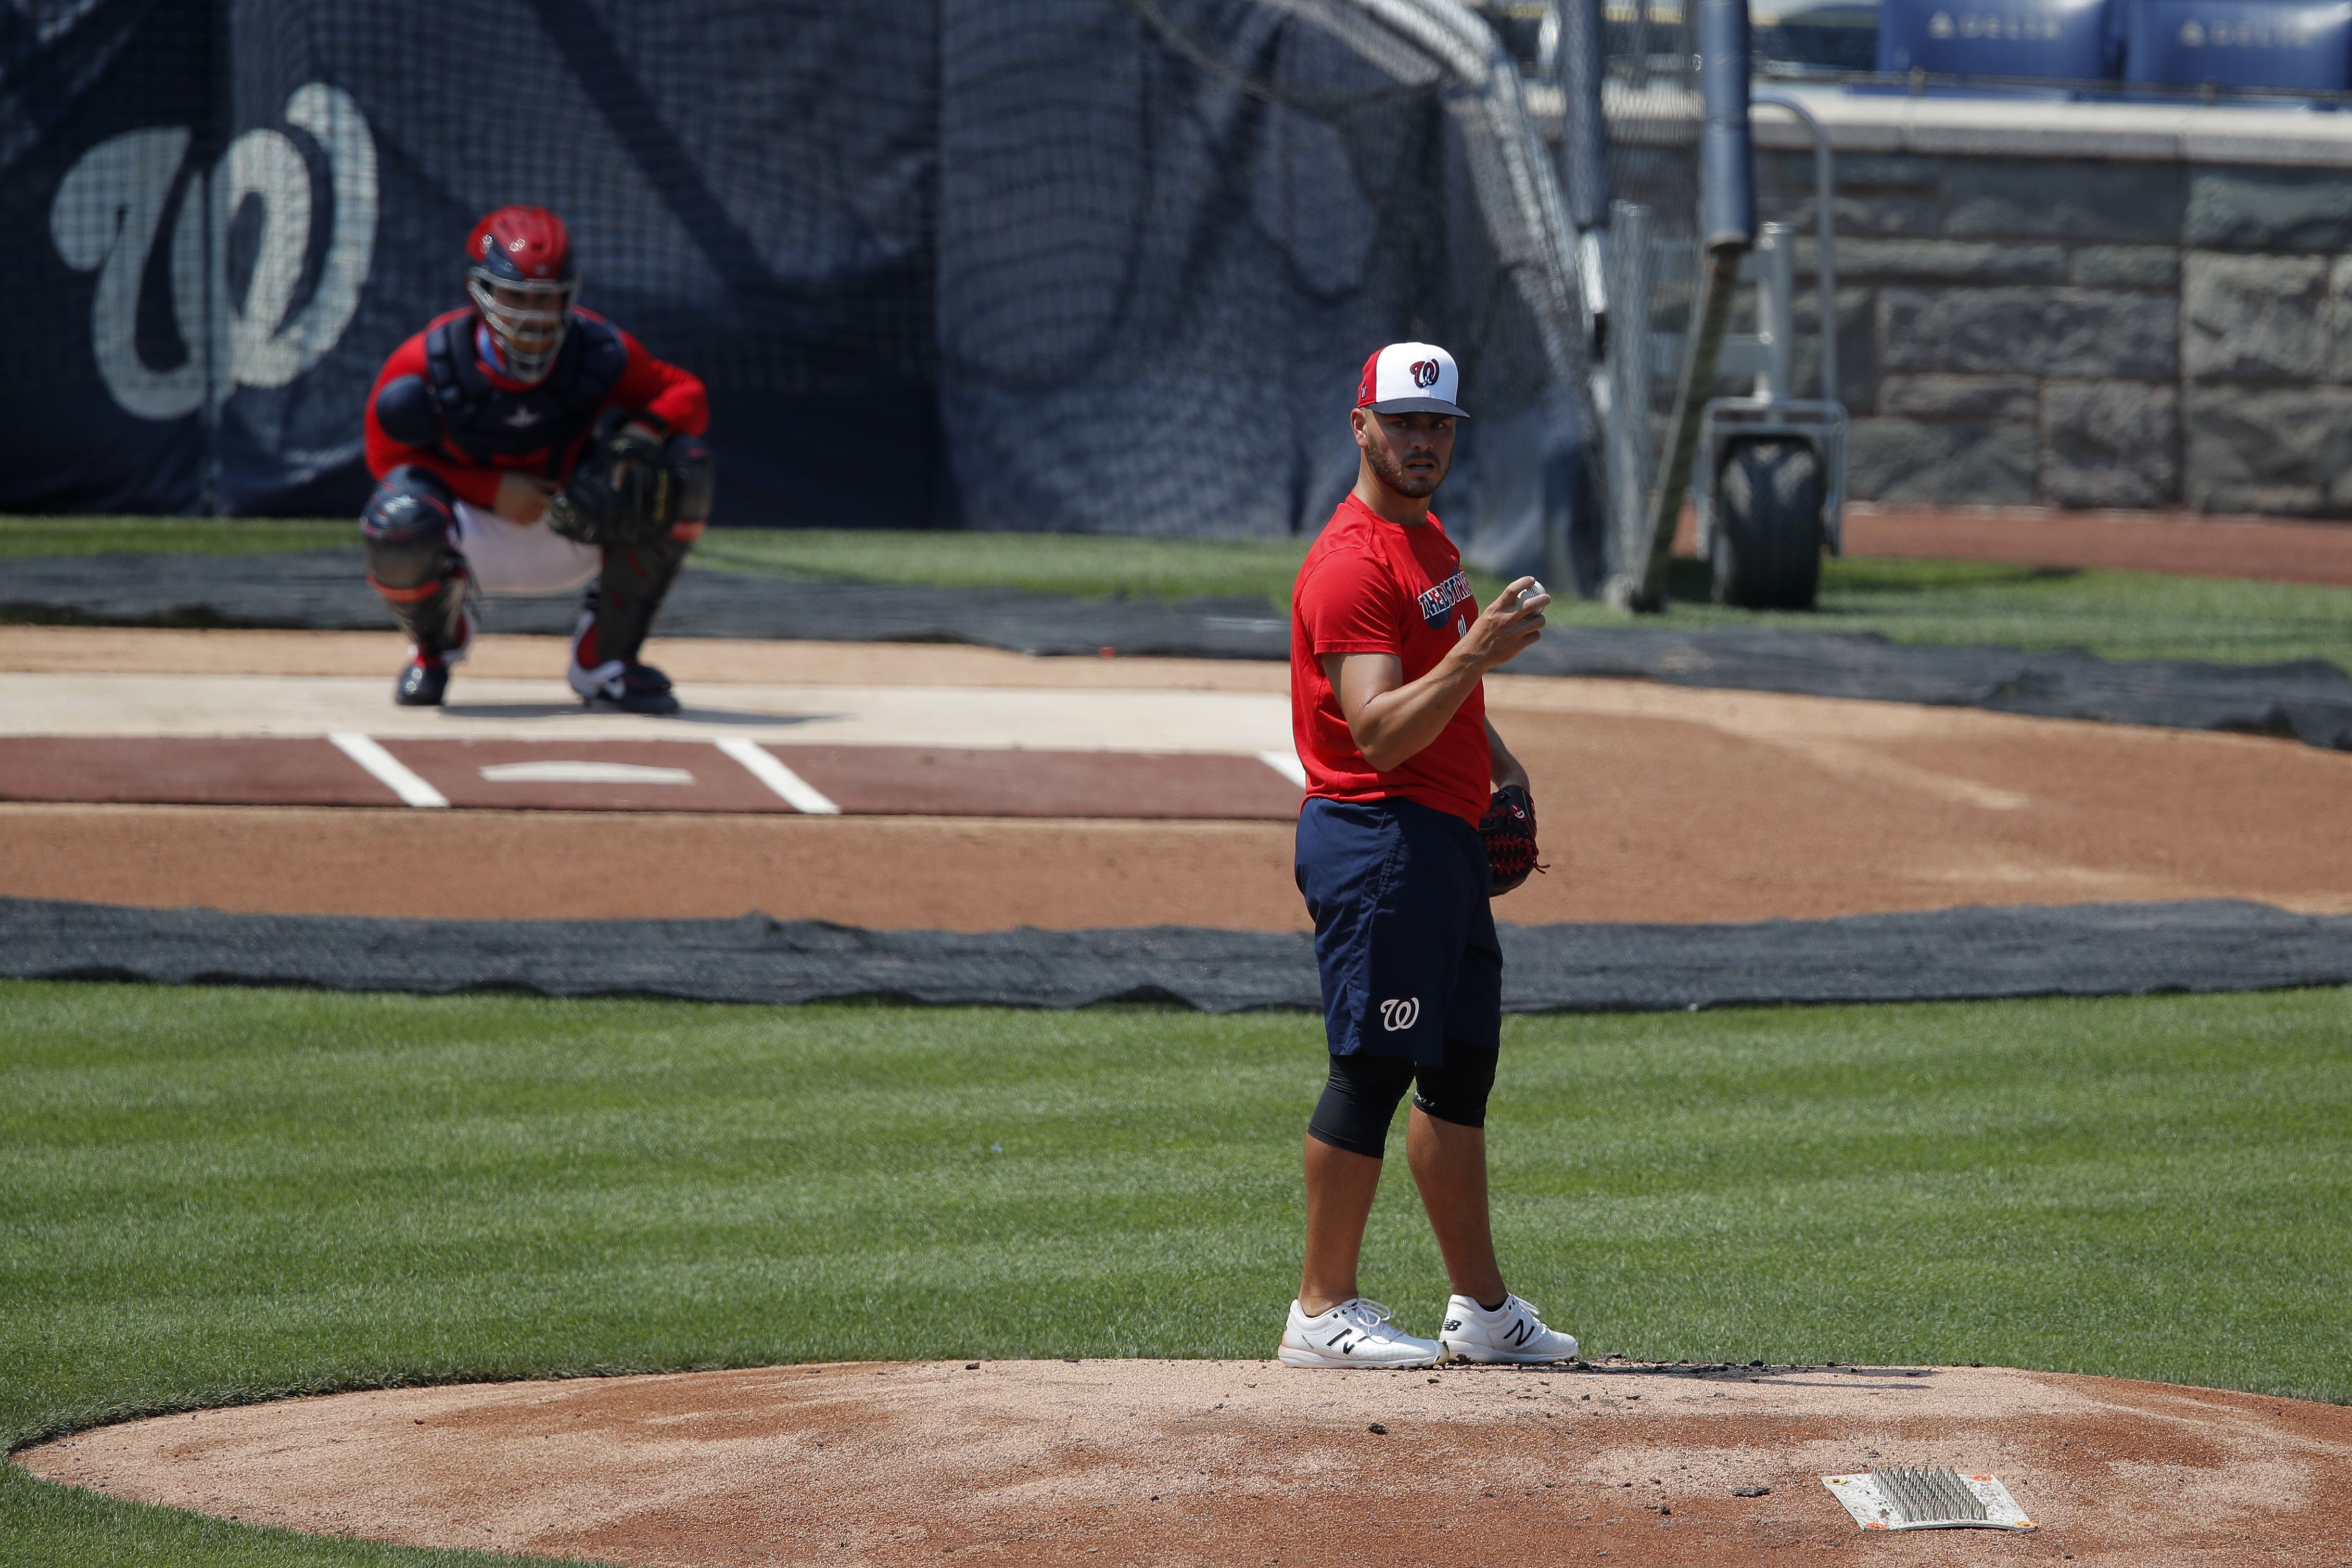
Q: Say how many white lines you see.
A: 3